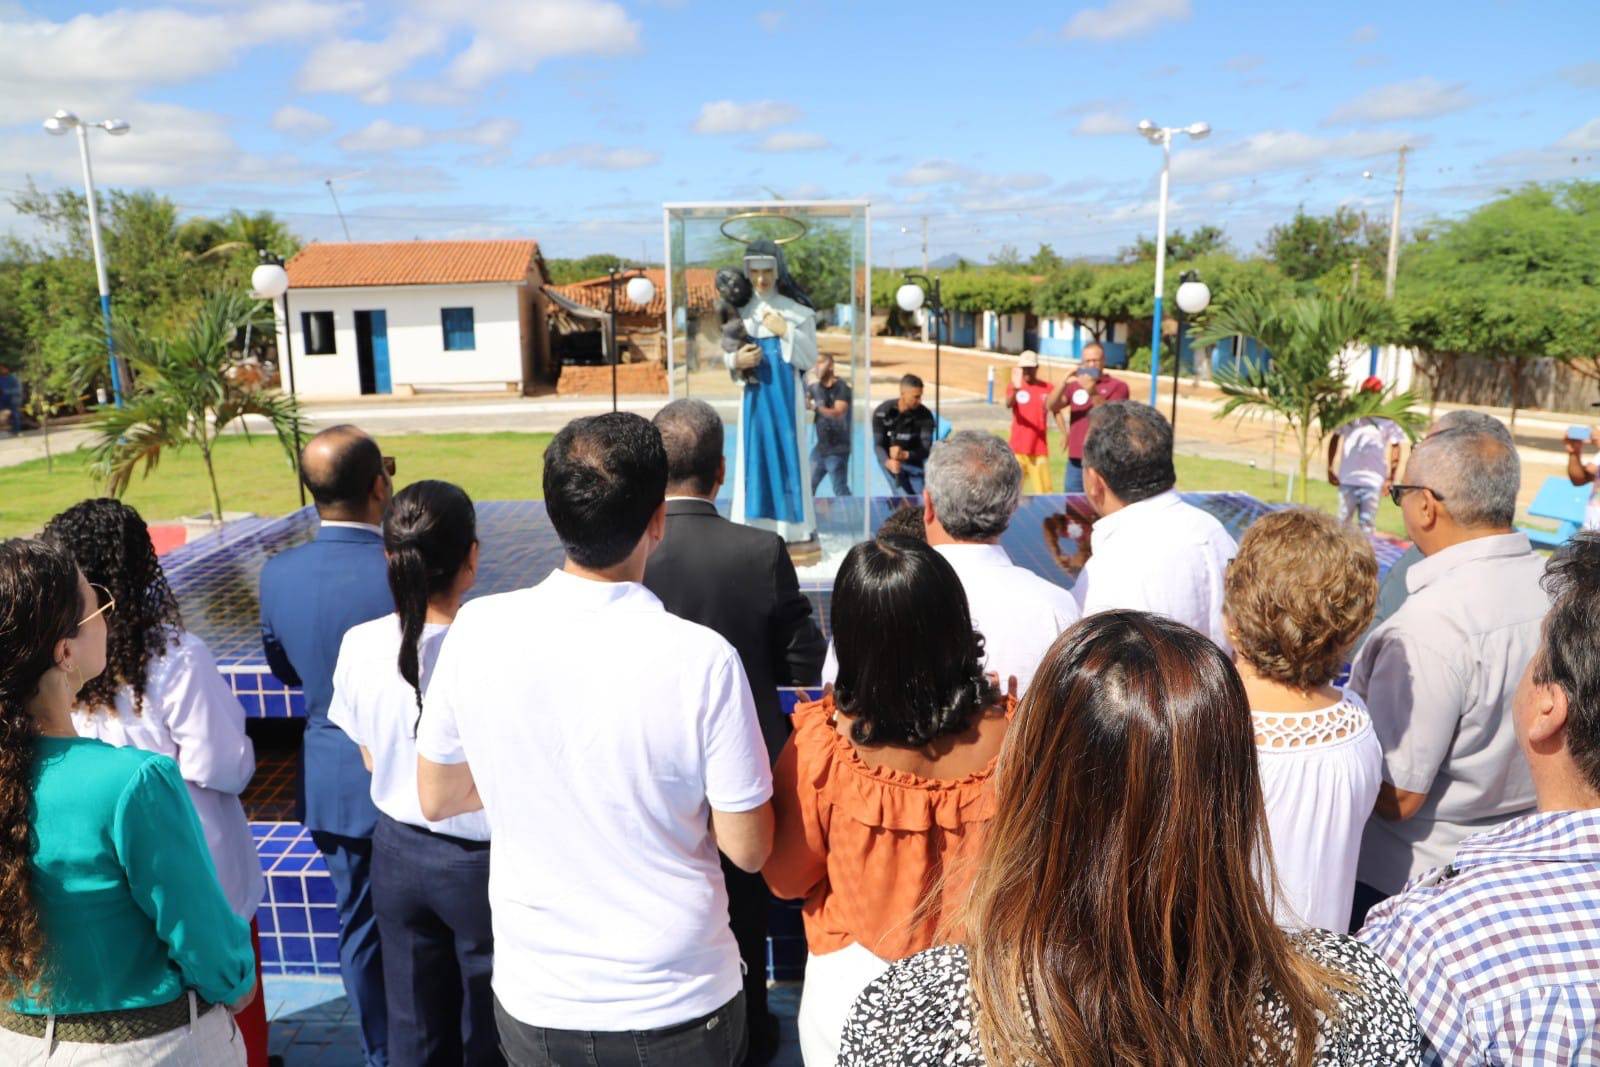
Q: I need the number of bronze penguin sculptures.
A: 0